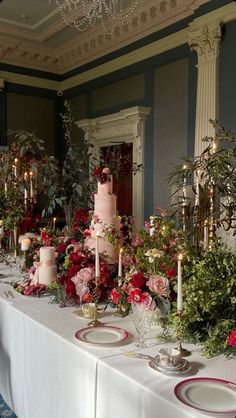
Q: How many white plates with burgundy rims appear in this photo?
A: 2